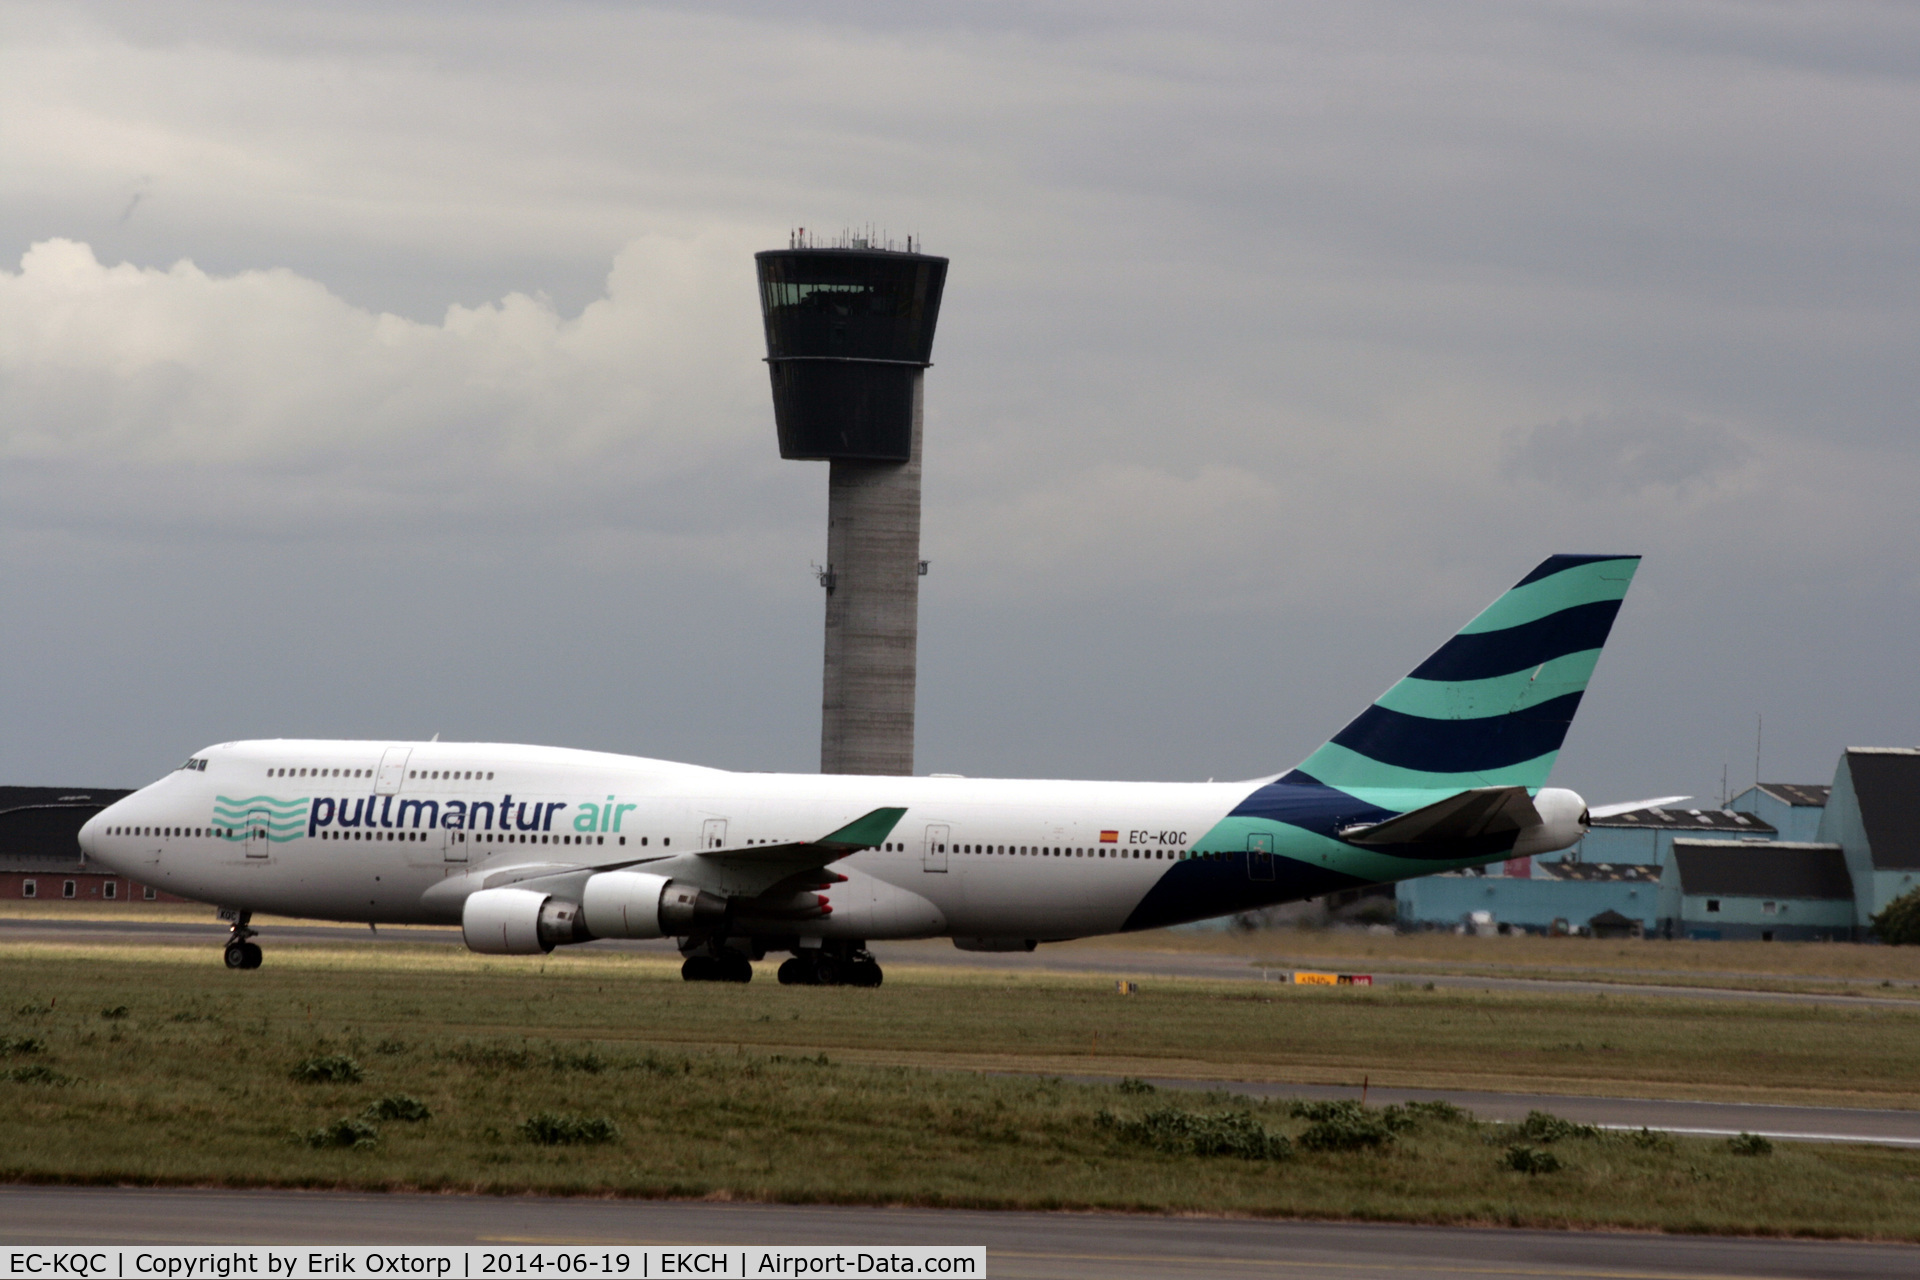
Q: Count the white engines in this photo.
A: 2